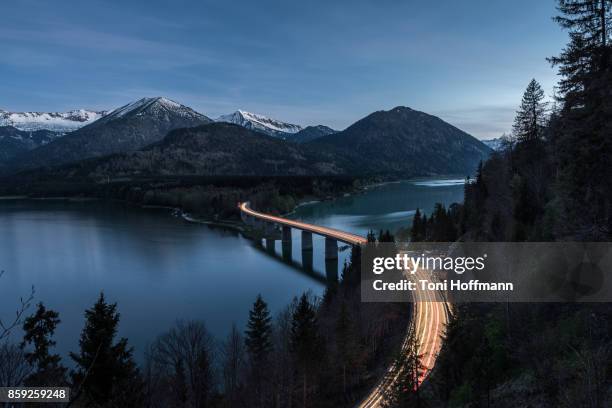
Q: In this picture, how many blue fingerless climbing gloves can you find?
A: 0